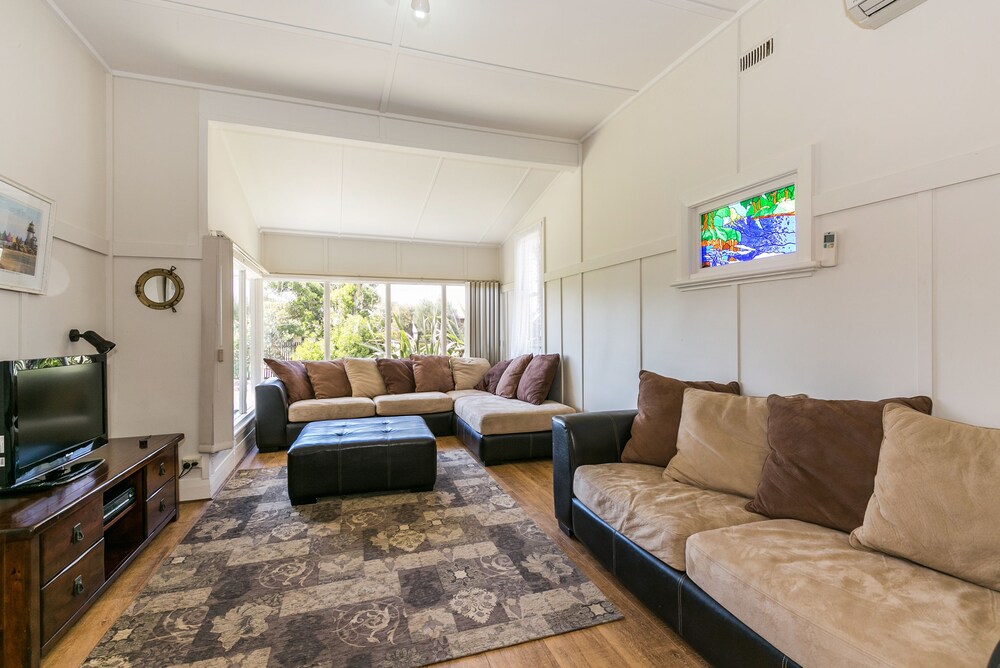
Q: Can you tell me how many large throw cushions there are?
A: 13